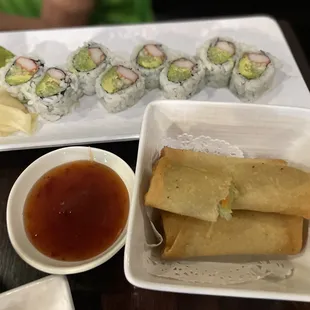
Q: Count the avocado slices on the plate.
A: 8